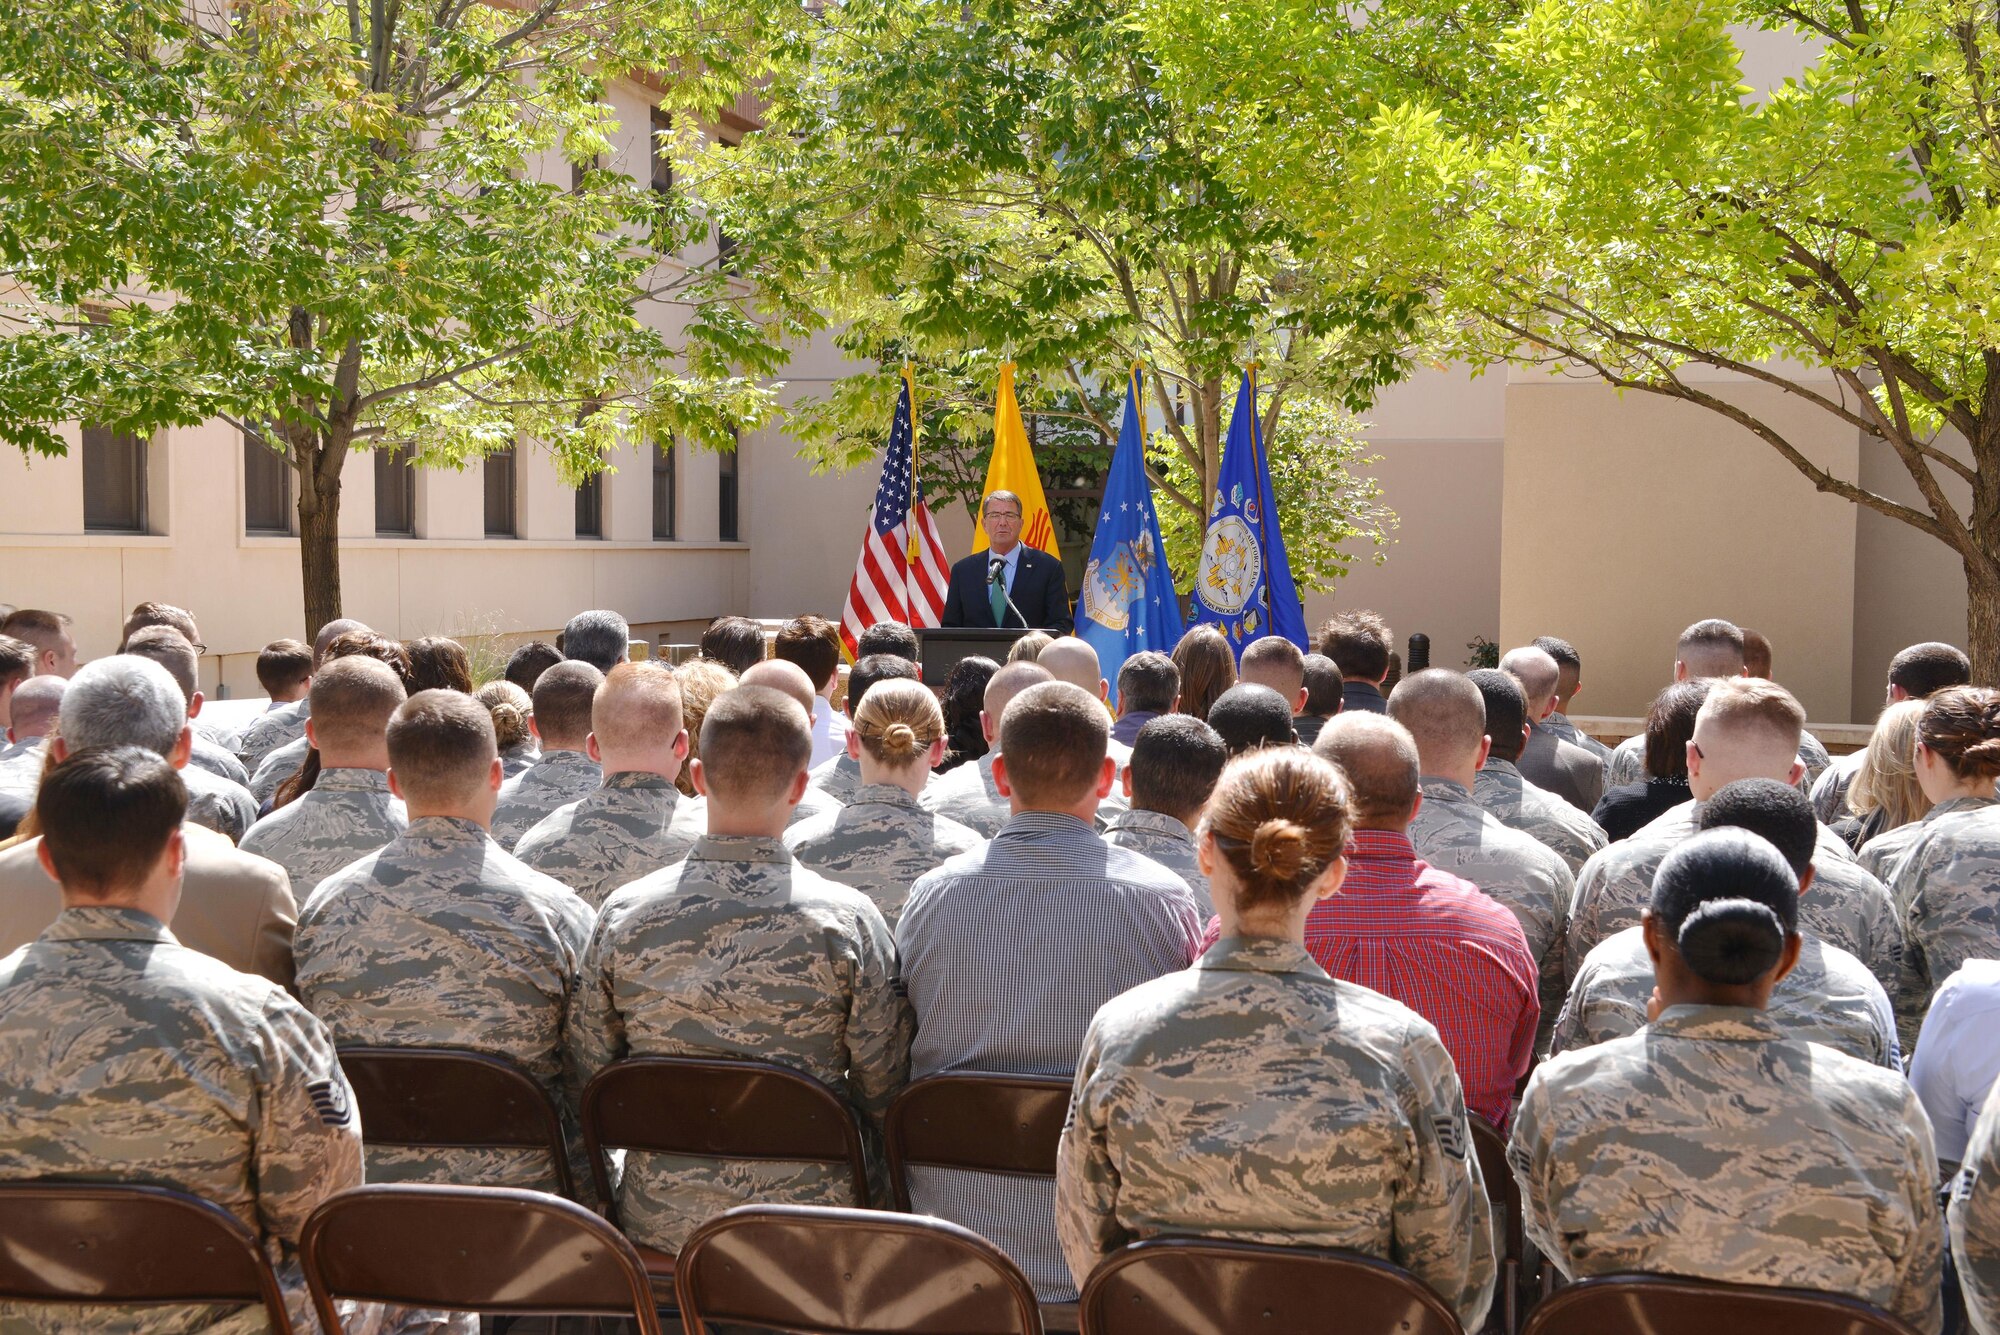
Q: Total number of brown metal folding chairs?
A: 9